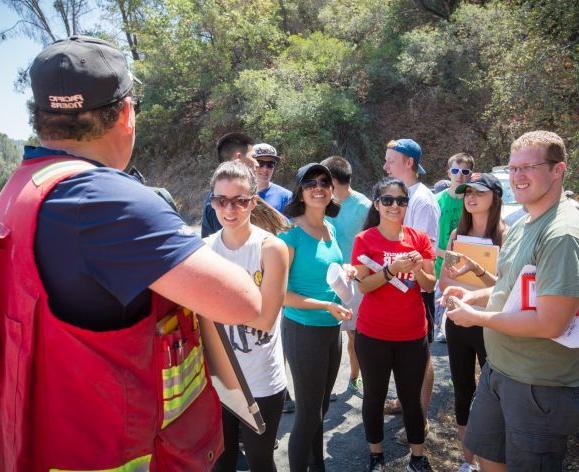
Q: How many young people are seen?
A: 10